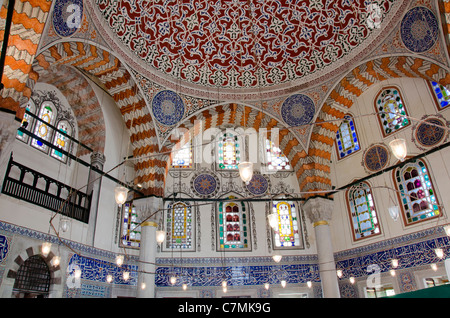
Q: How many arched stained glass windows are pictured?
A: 15